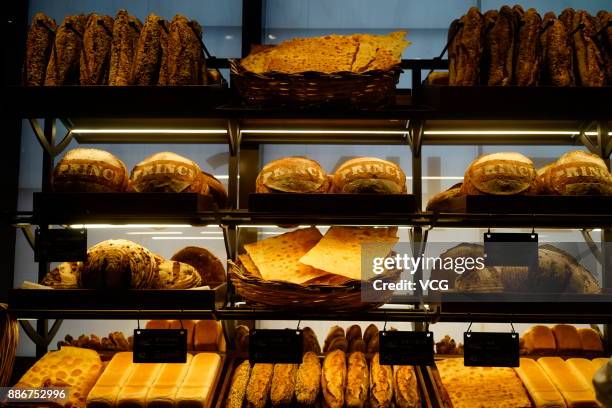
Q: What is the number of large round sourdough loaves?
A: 6